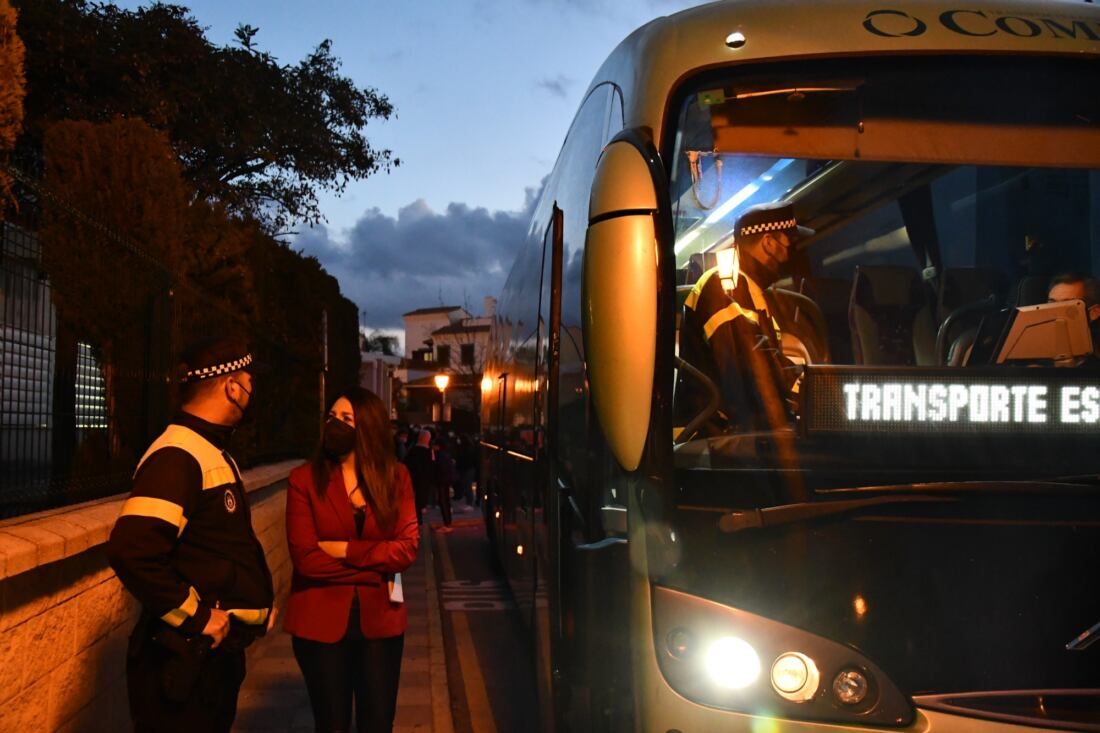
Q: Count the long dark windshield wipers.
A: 2